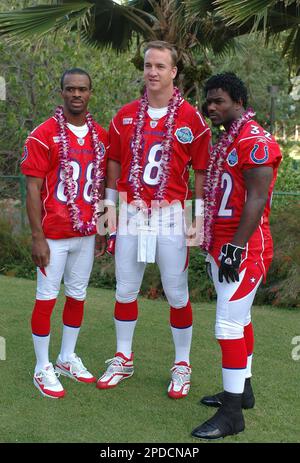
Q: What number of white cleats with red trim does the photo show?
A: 4